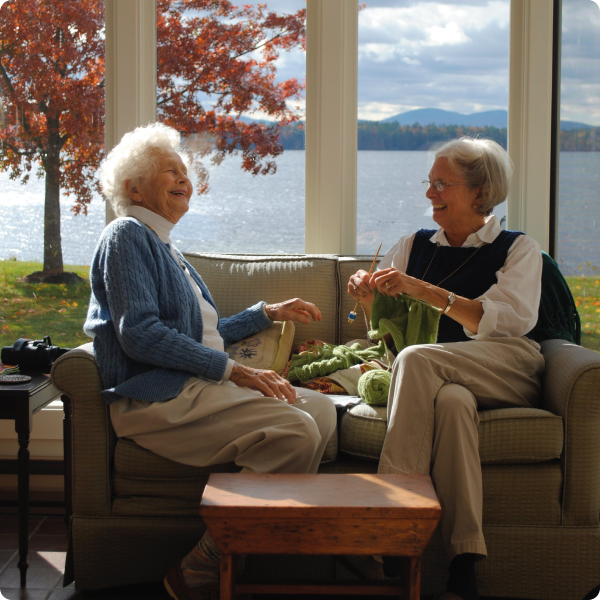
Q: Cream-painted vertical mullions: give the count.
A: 3